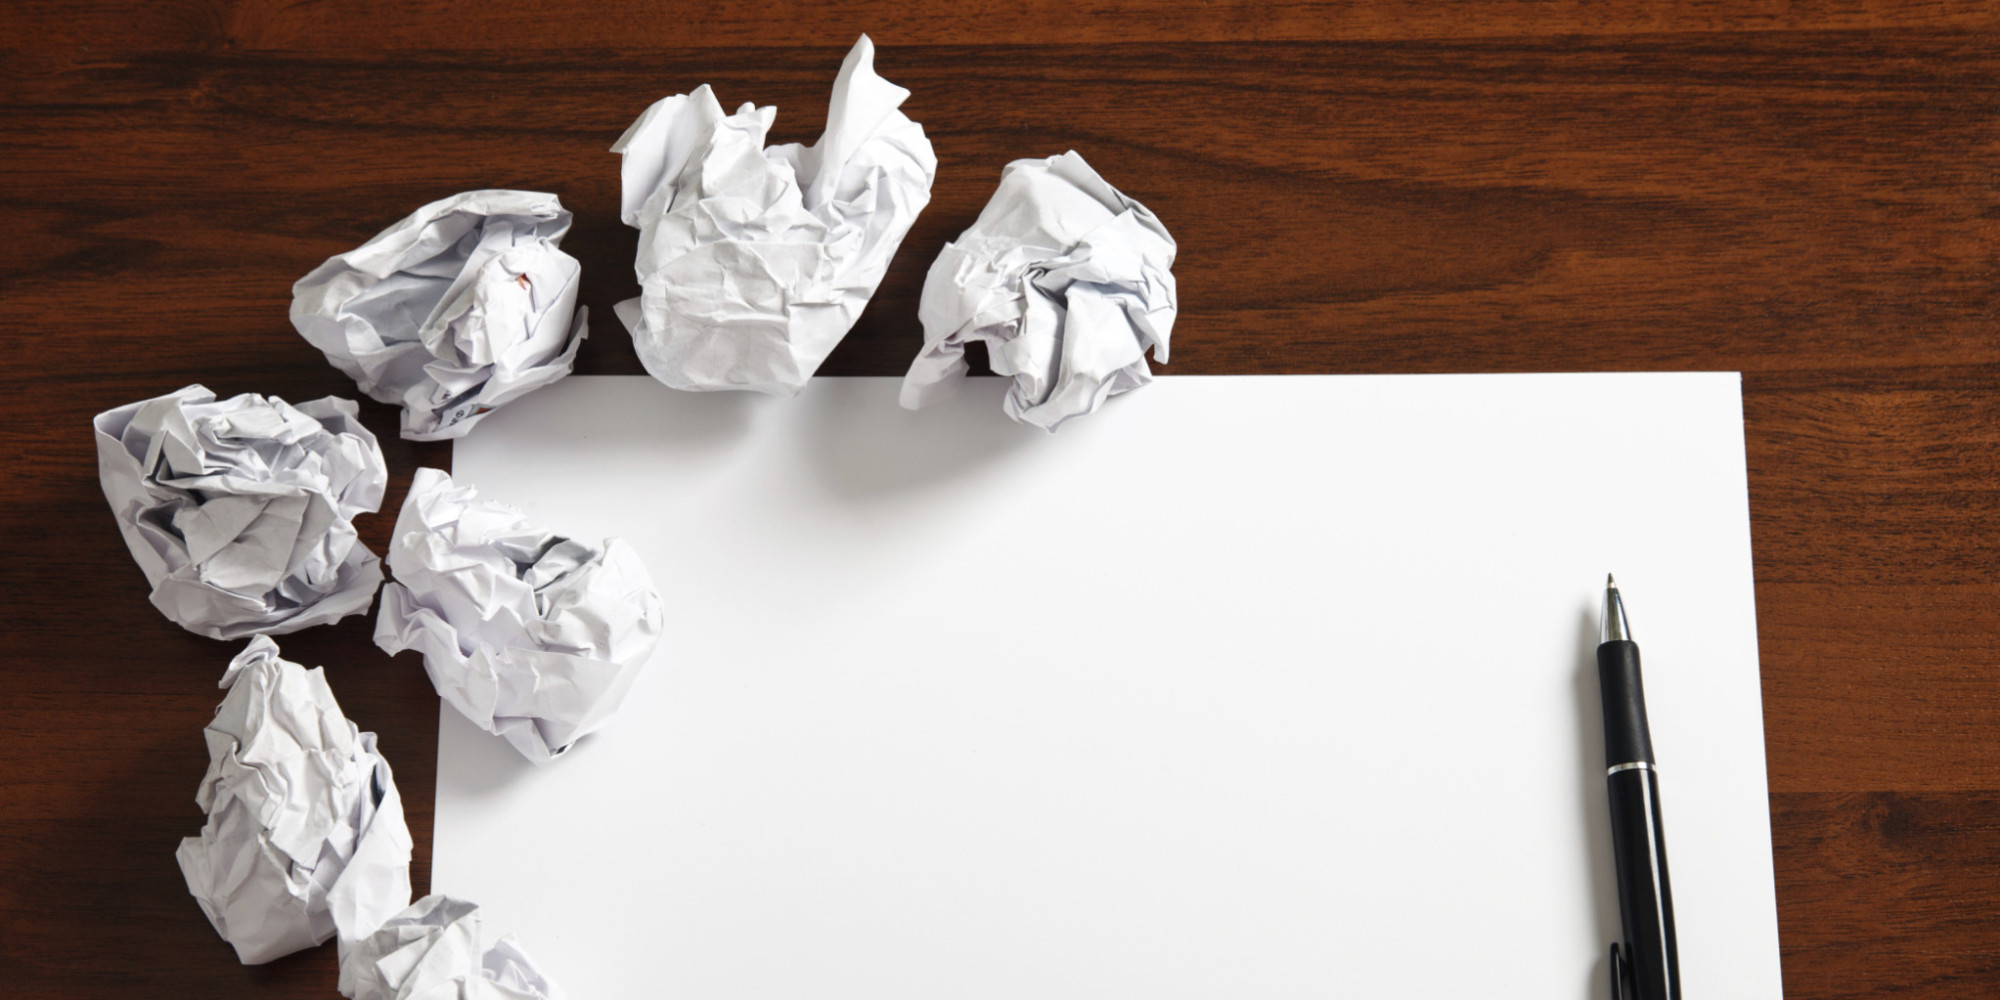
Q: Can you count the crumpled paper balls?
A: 7